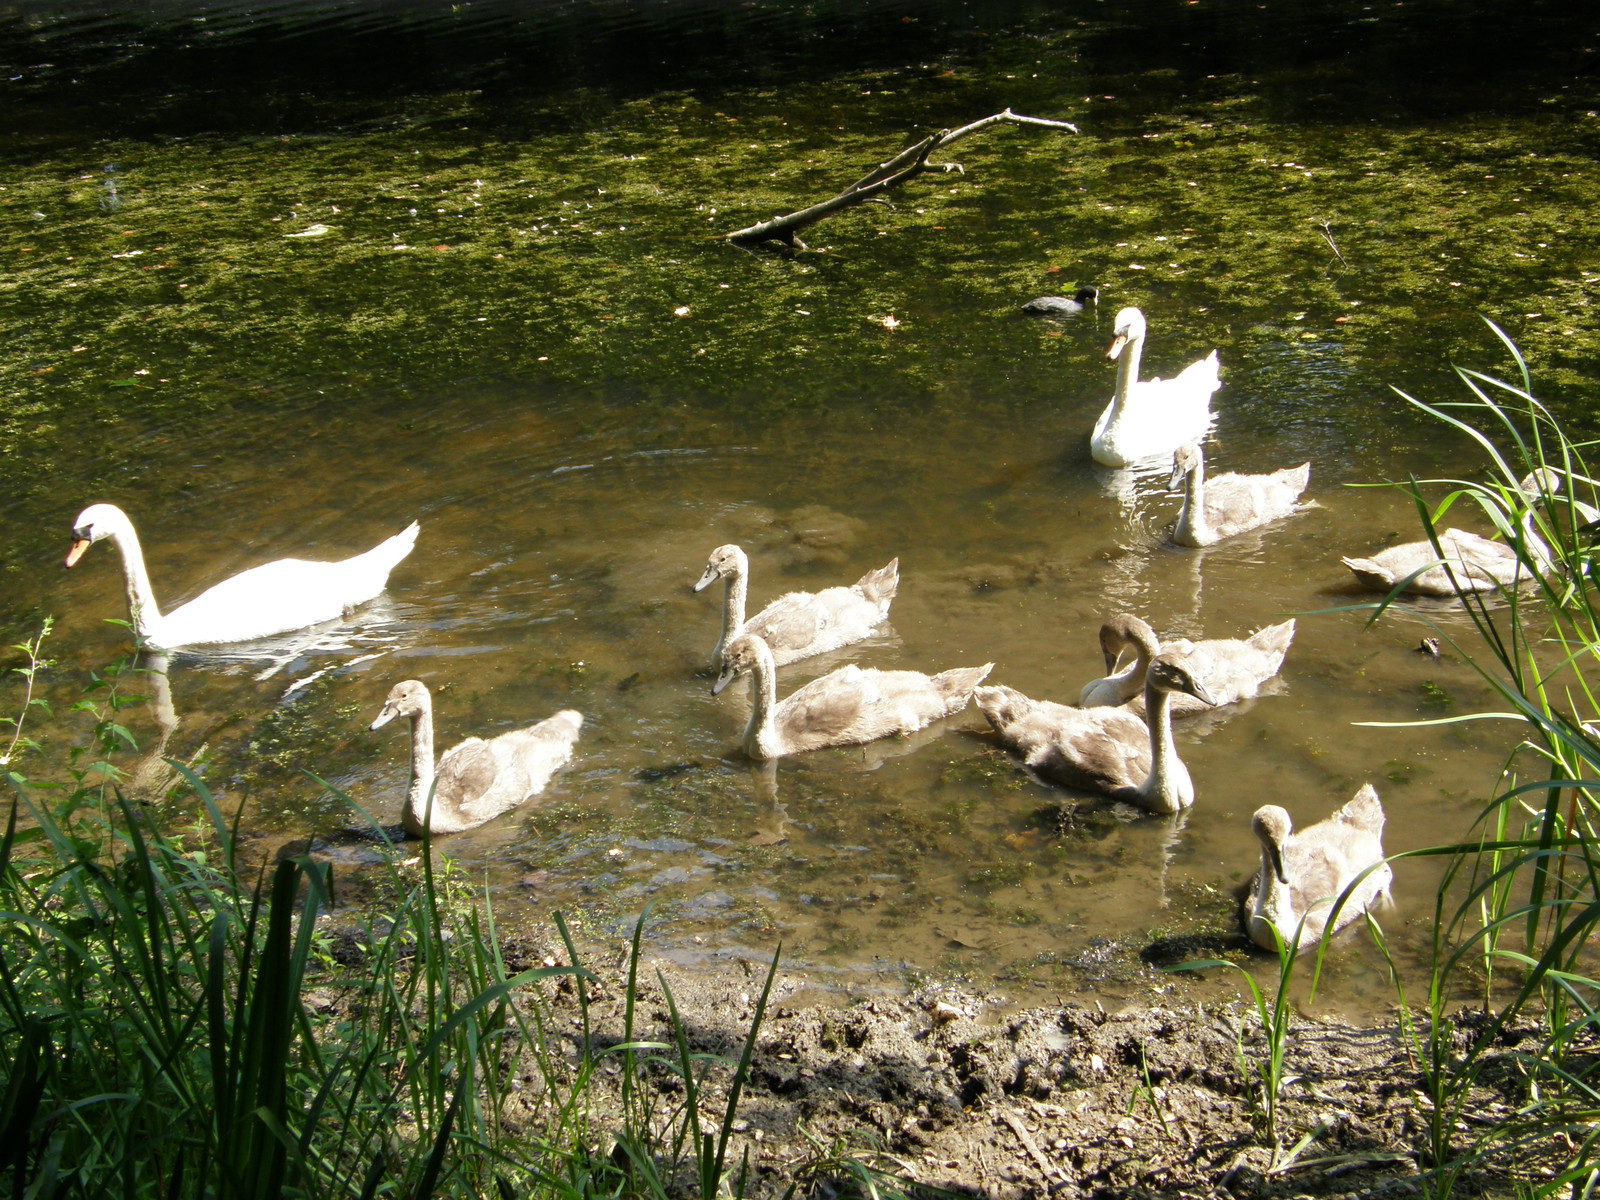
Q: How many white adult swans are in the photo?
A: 2